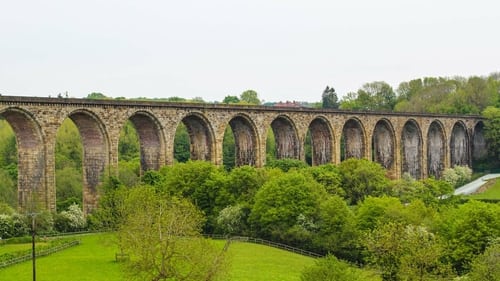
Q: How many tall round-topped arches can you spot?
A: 13